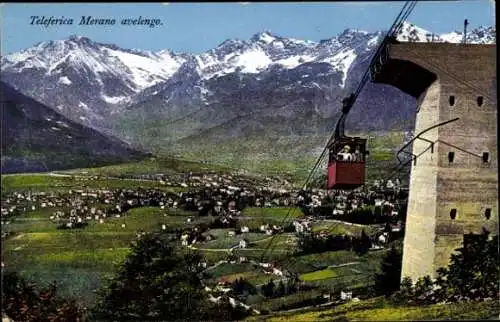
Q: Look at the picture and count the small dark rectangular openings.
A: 6